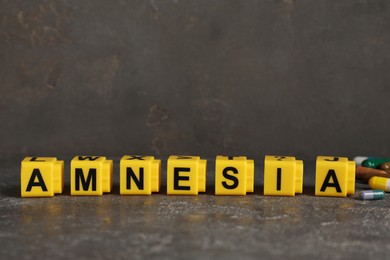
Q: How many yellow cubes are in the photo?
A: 7